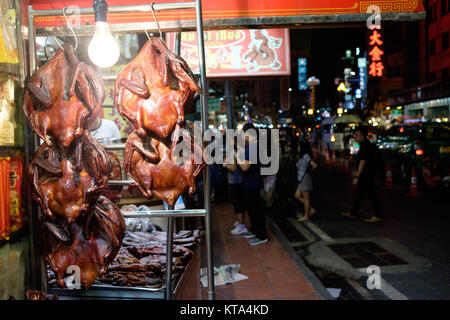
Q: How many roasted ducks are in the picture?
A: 5